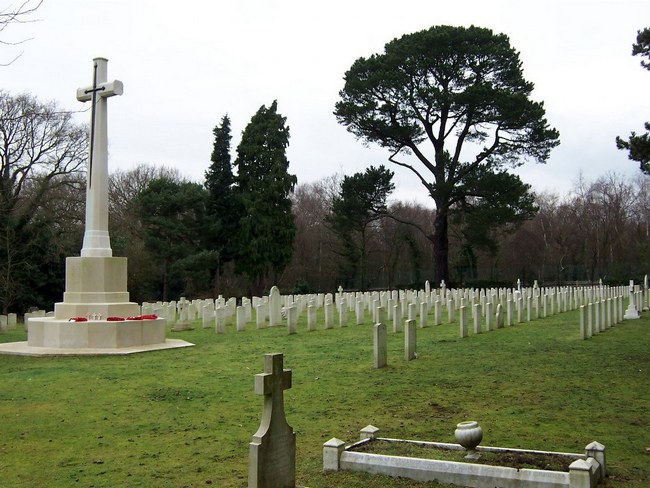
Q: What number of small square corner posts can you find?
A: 4